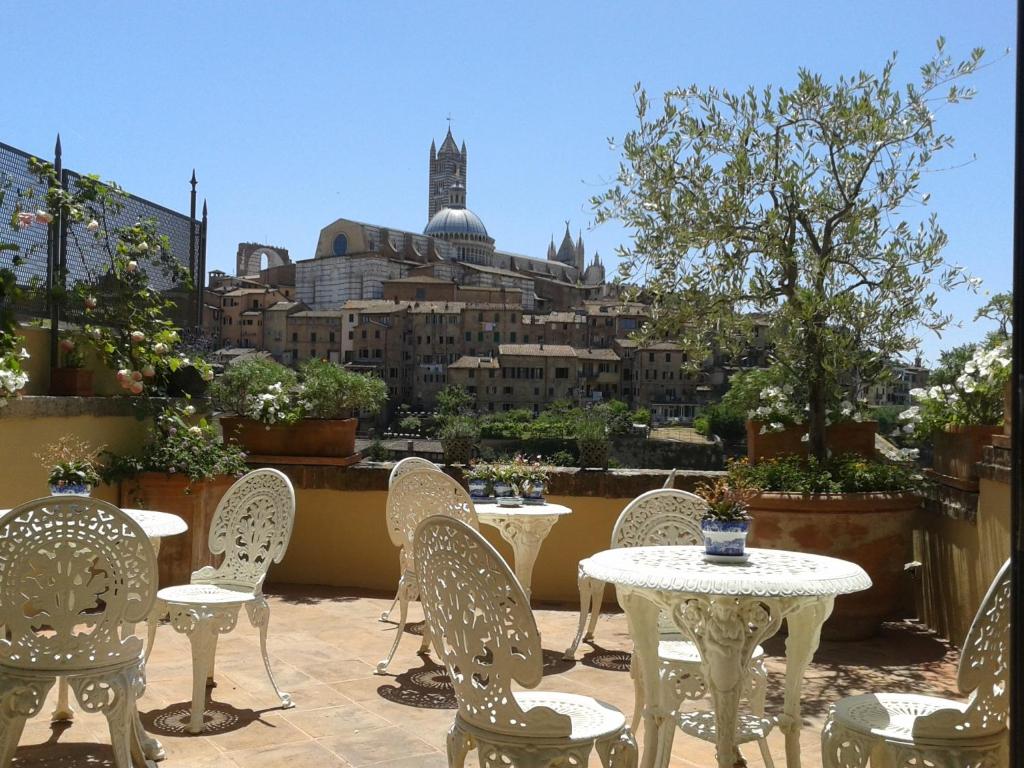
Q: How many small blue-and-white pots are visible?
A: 5